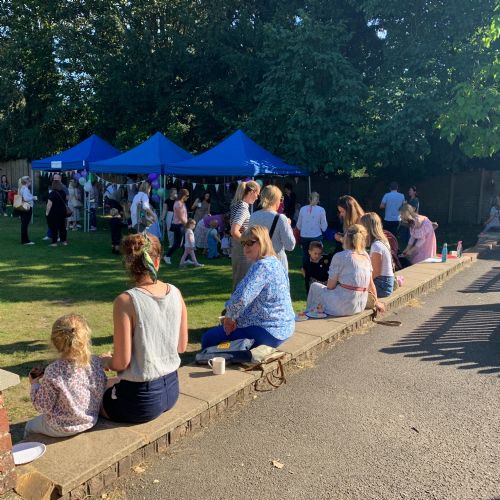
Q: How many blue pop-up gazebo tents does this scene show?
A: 3